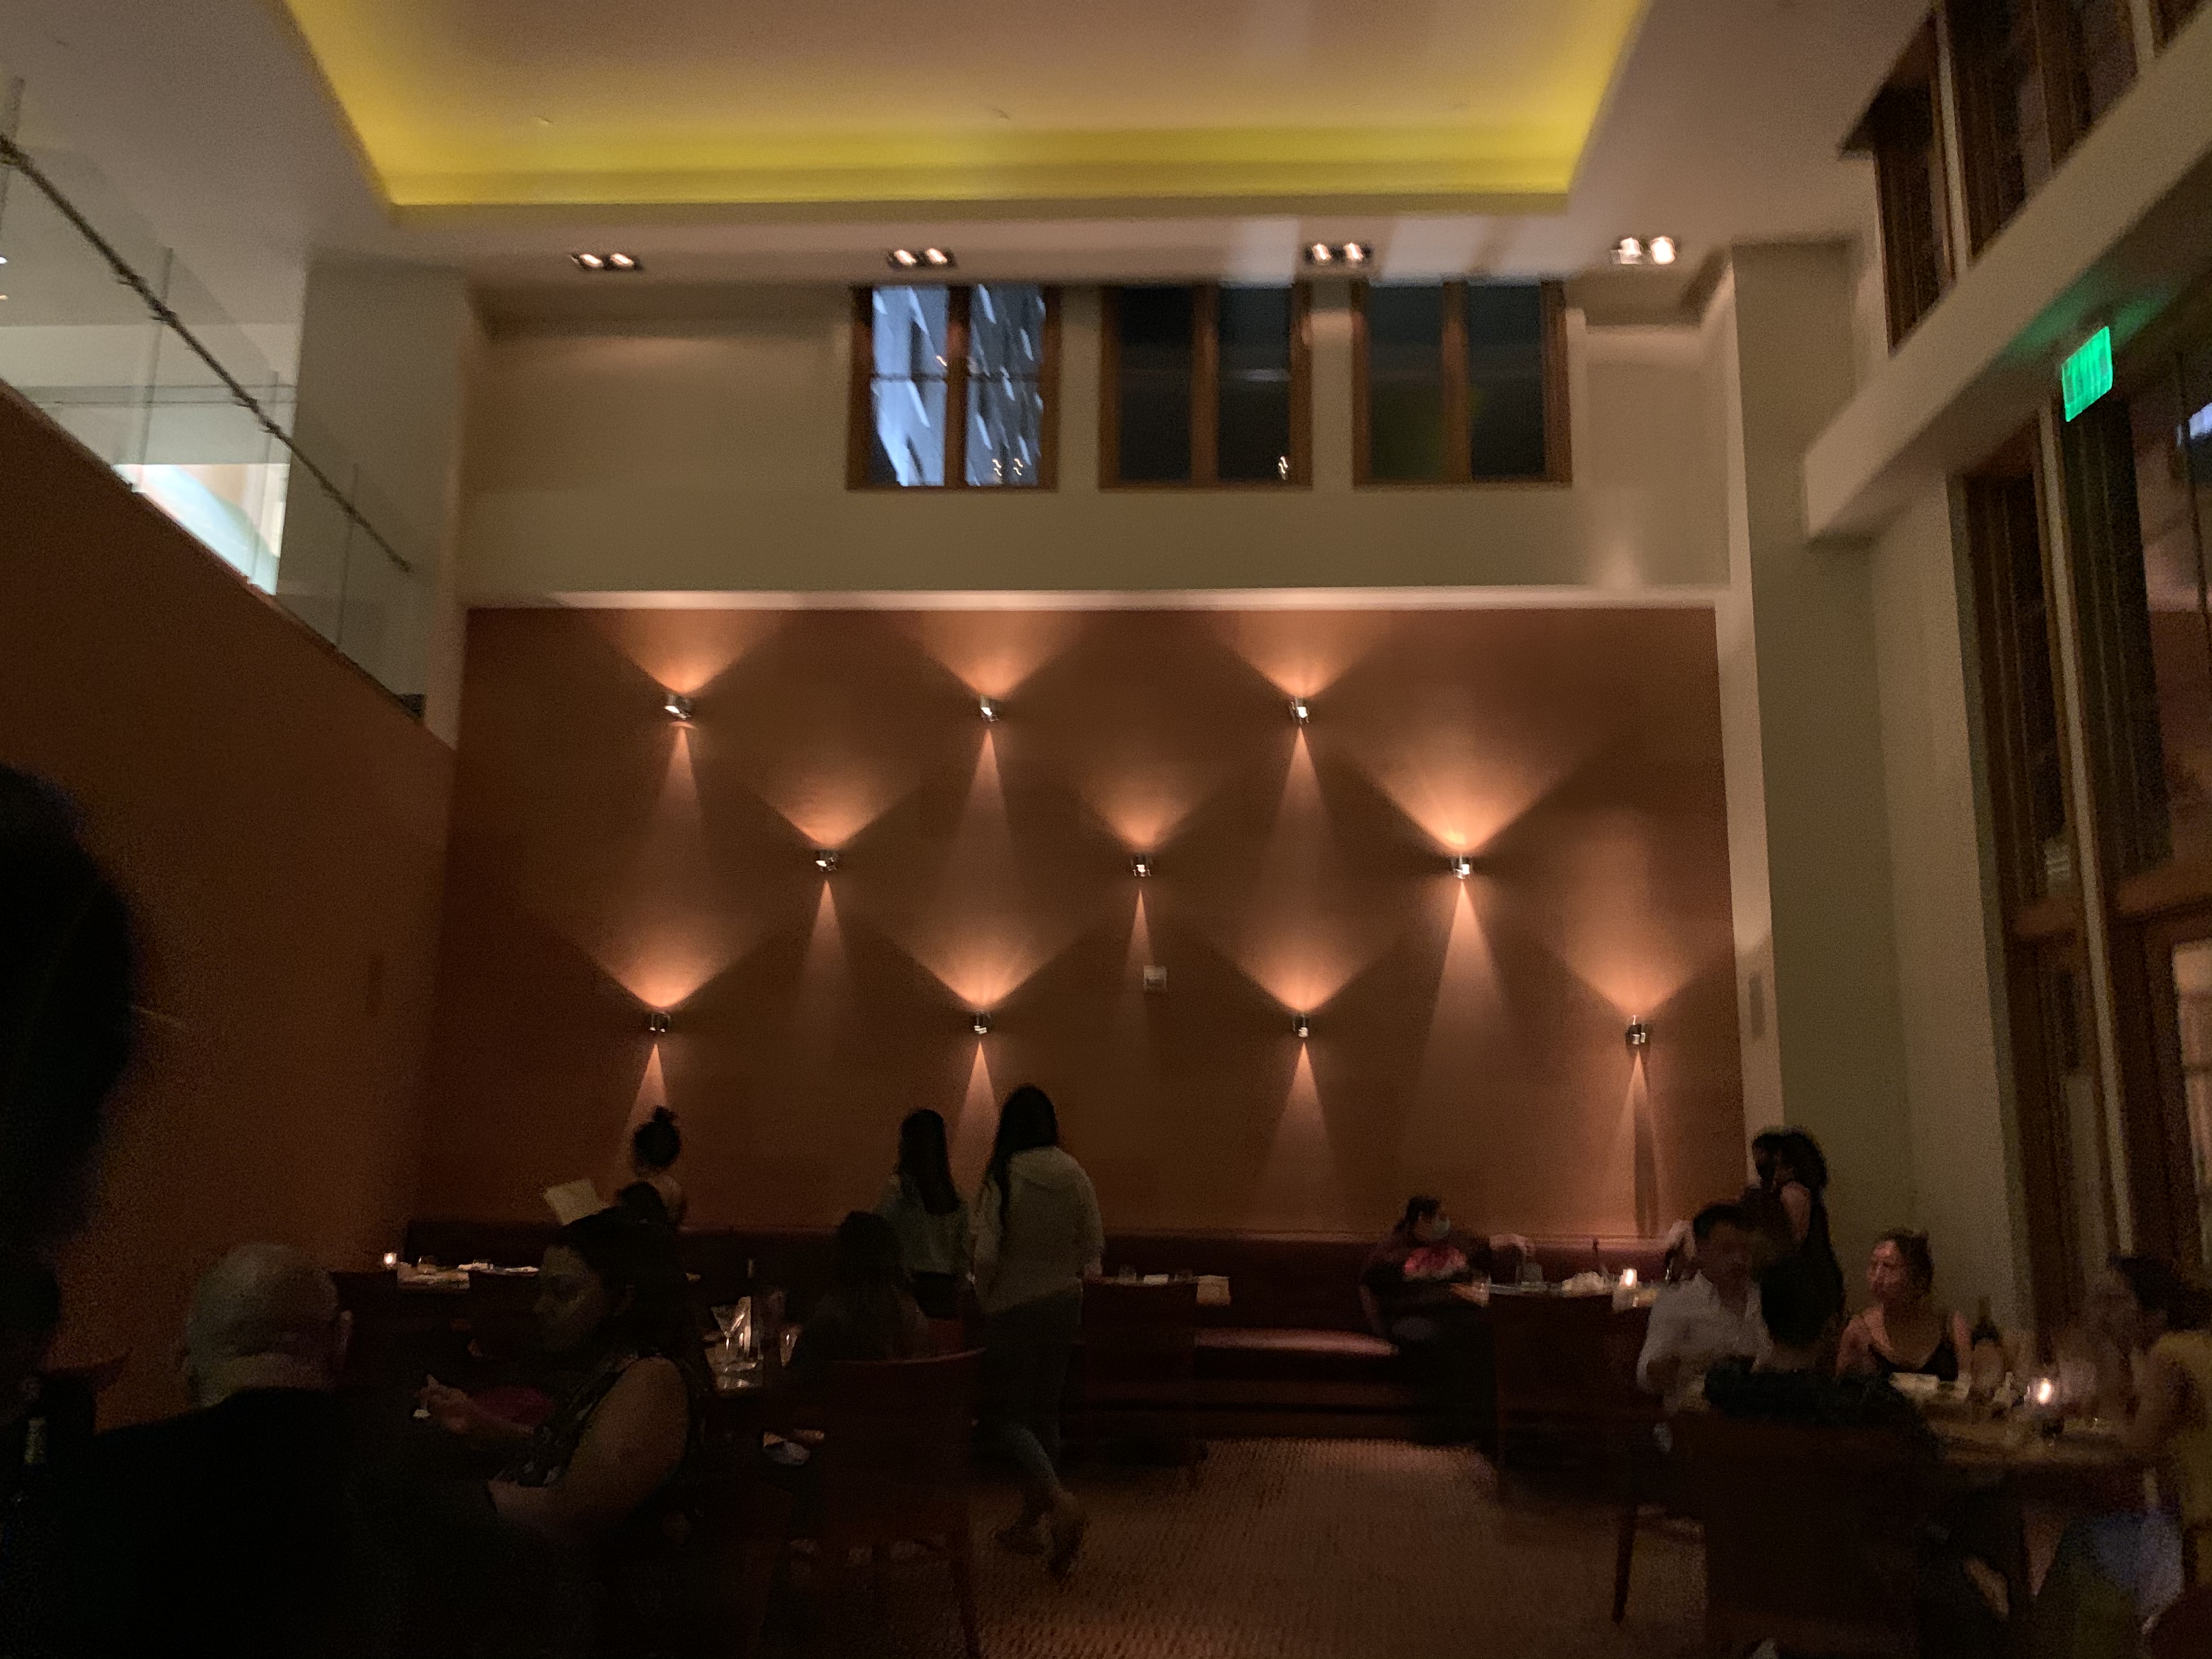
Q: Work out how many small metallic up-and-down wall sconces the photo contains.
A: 10